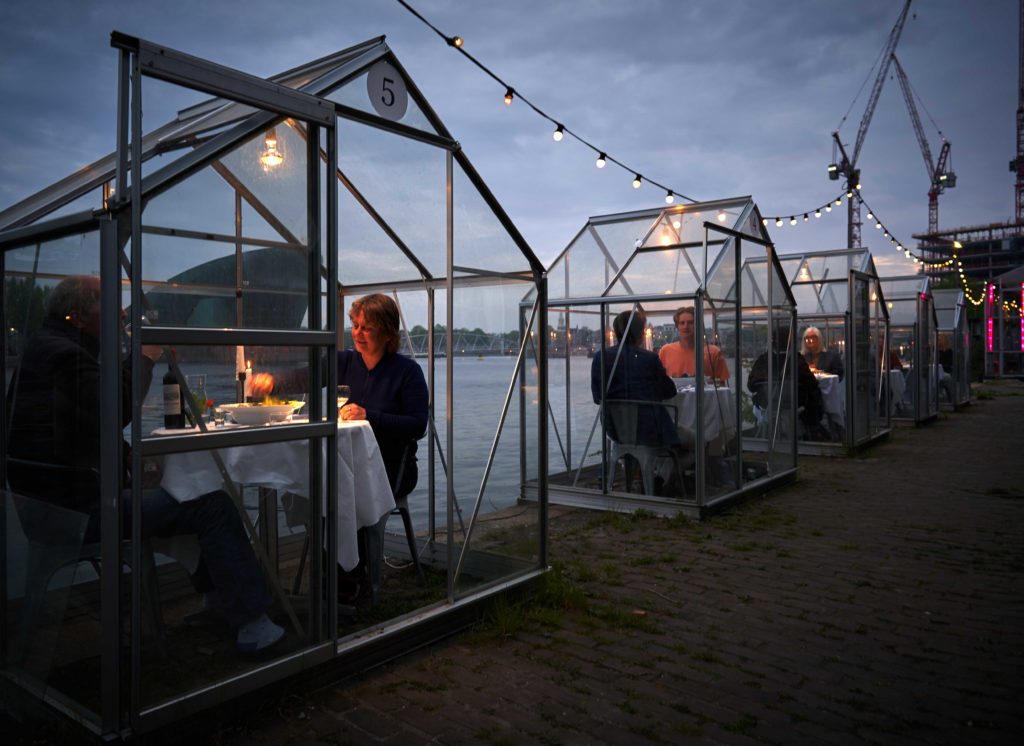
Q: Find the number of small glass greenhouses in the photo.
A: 5